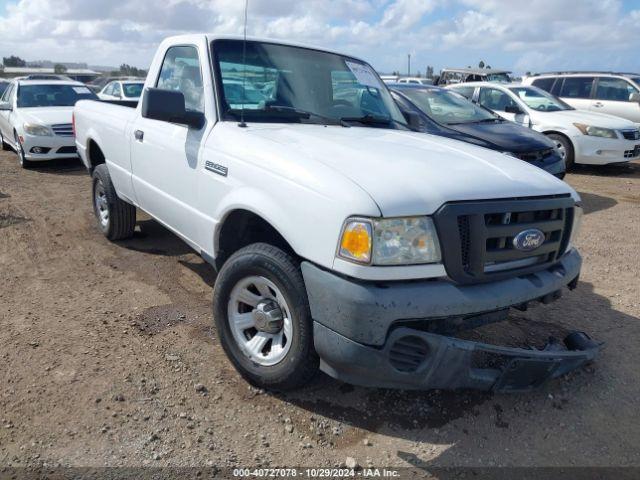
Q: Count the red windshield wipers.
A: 0